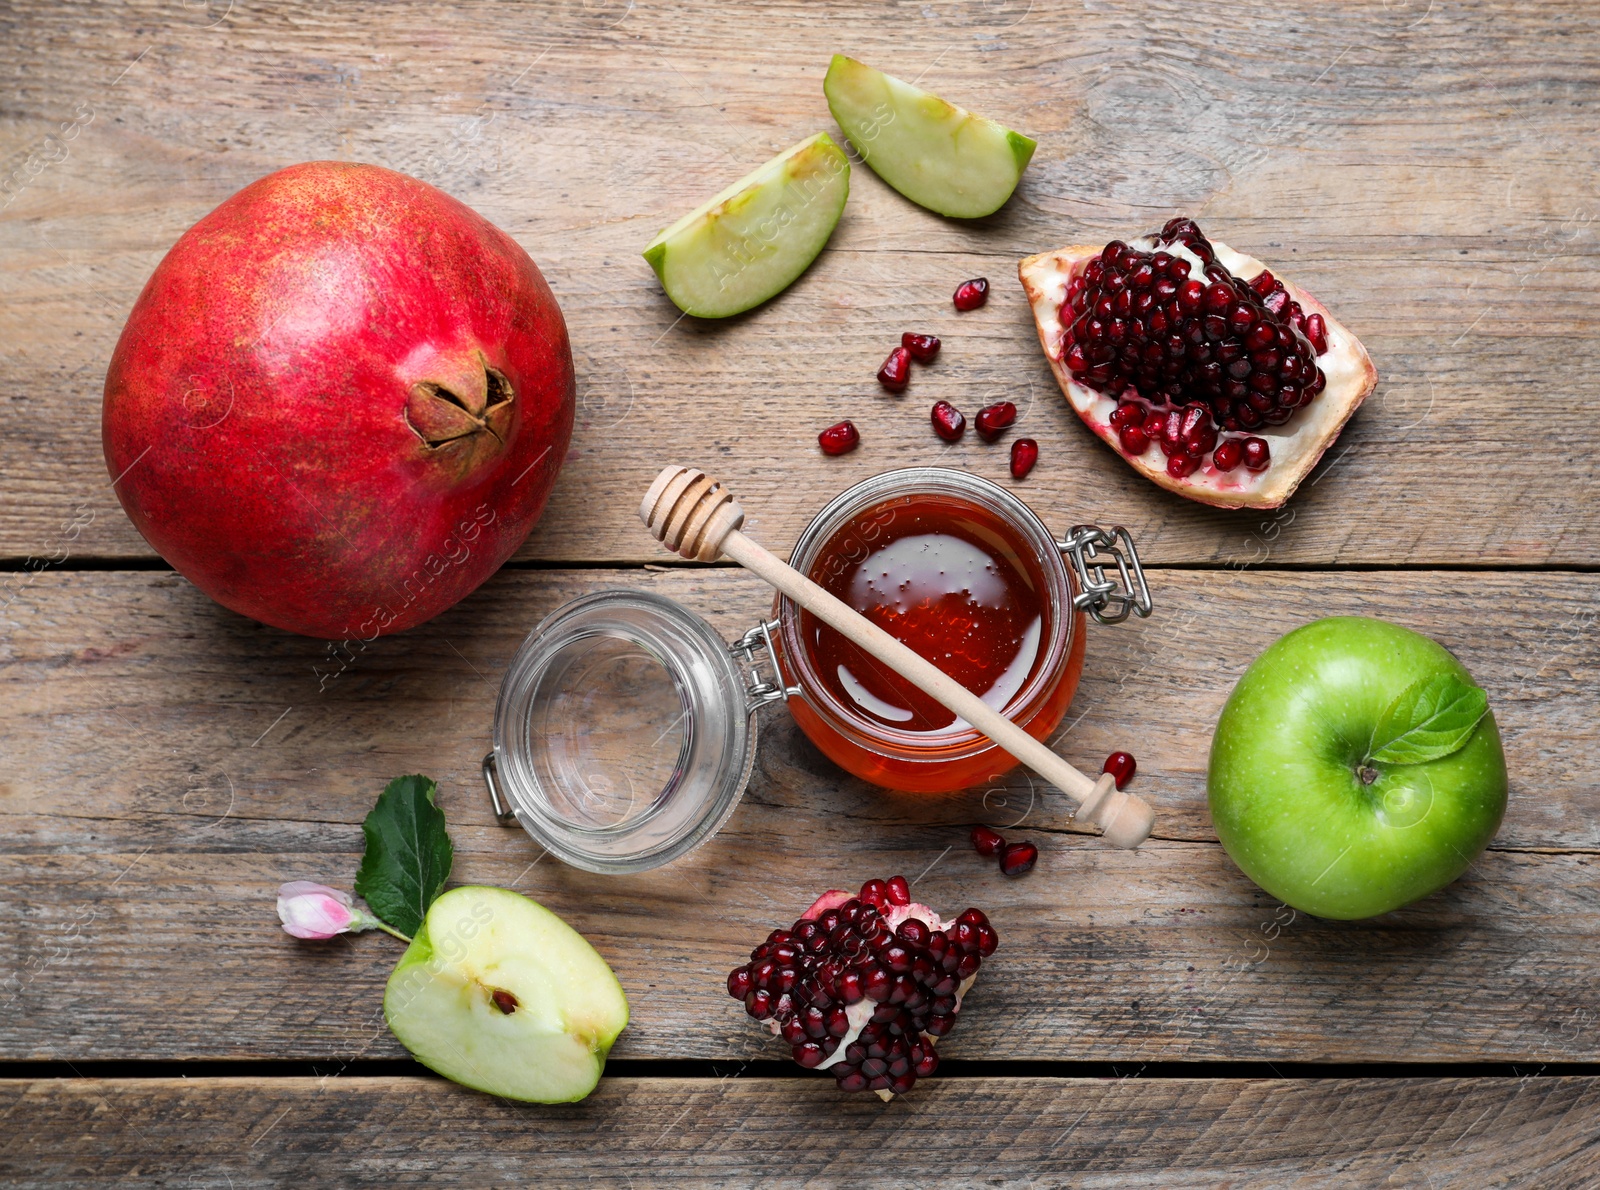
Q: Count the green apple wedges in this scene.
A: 2